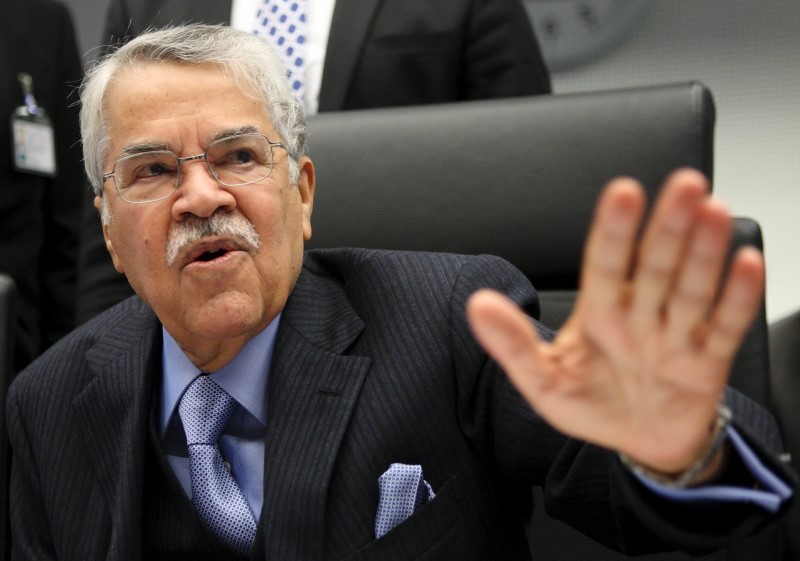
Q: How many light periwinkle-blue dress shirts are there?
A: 1